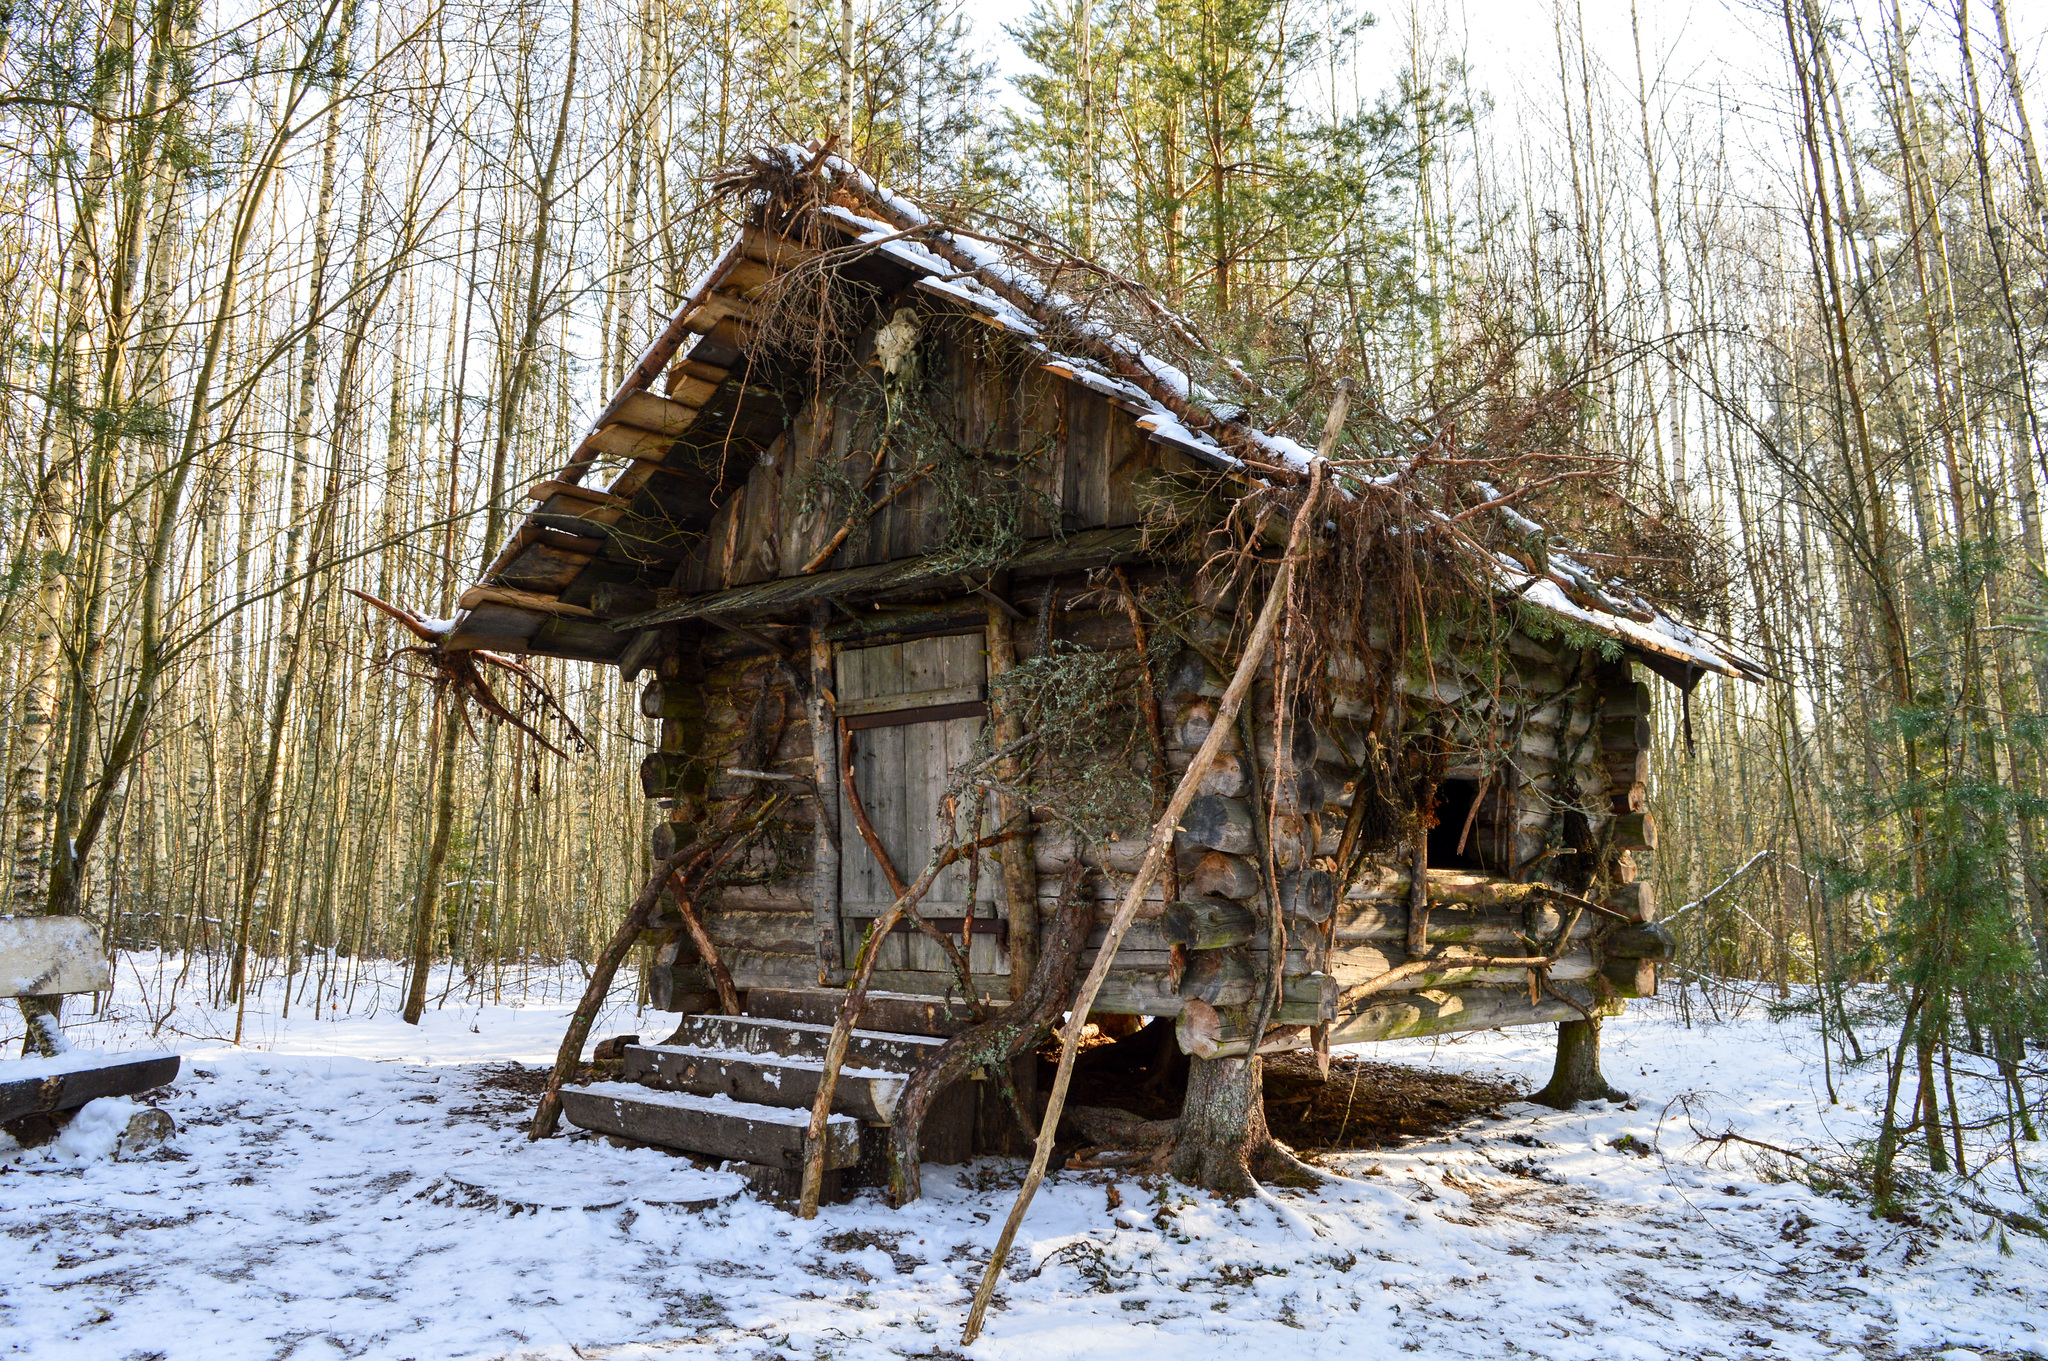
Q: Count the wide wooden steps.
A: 4